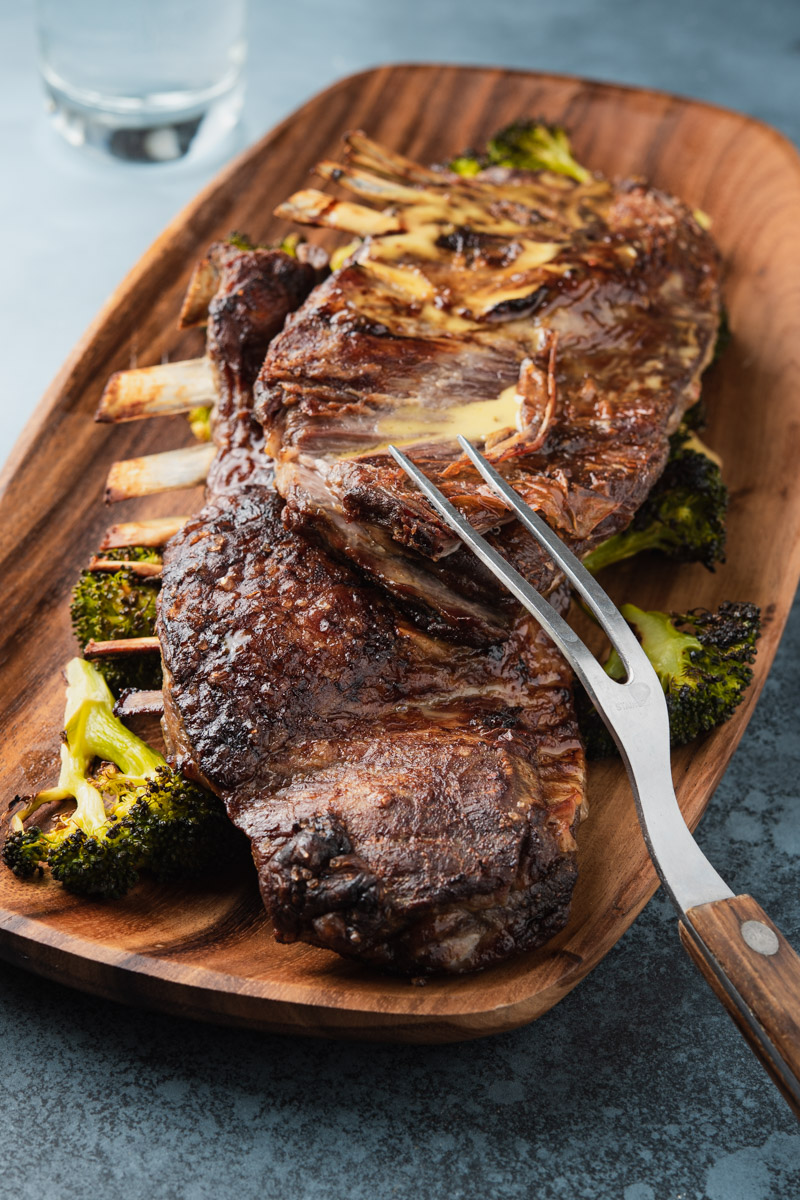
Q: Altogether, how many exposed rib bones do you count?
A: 11